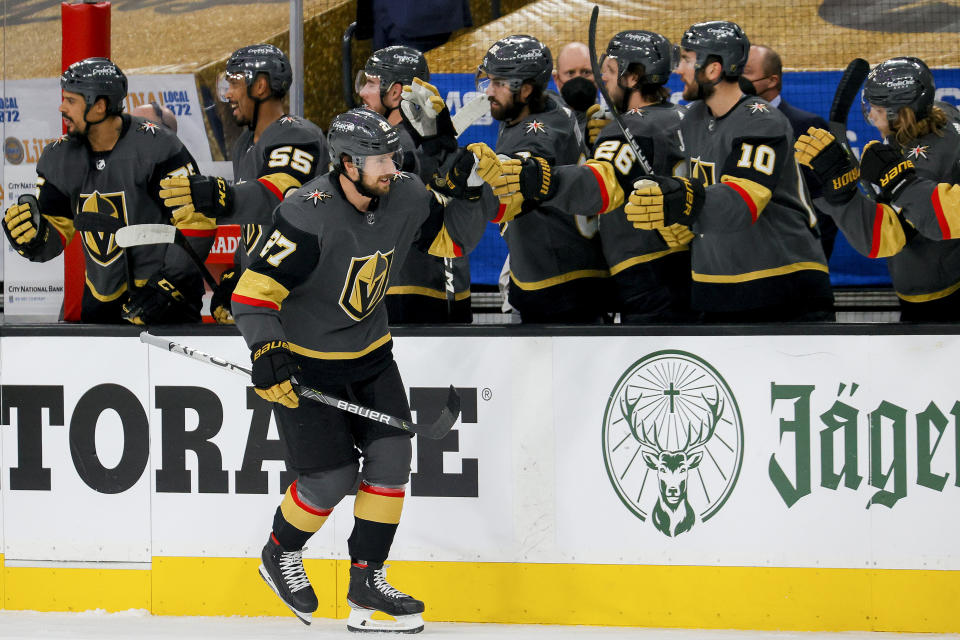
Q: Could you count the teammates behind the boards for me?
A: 7